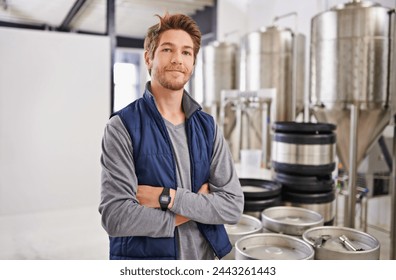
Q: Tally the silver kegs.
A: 4